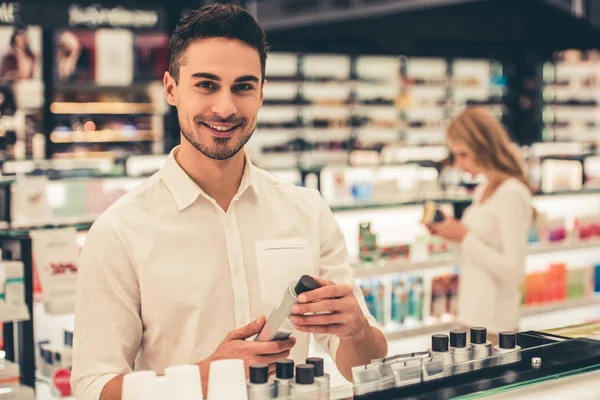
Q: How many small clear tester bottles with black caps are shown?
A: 8